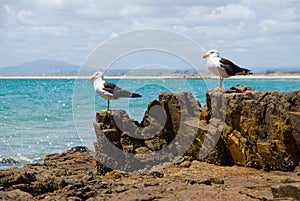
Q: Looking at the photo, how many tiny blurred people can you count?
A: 0